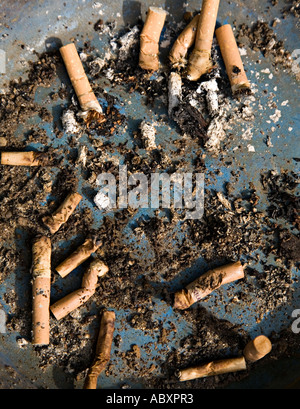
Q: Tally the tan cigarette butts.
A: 14